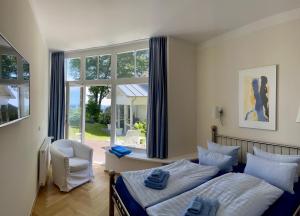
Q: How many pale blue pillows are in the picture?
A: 4